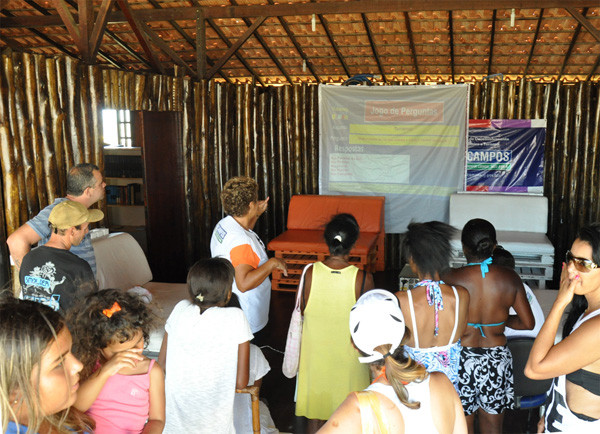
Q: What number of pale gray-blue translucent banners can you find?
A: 1